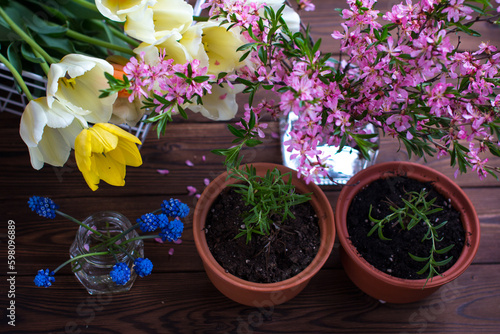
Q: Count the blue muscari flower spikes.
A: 7